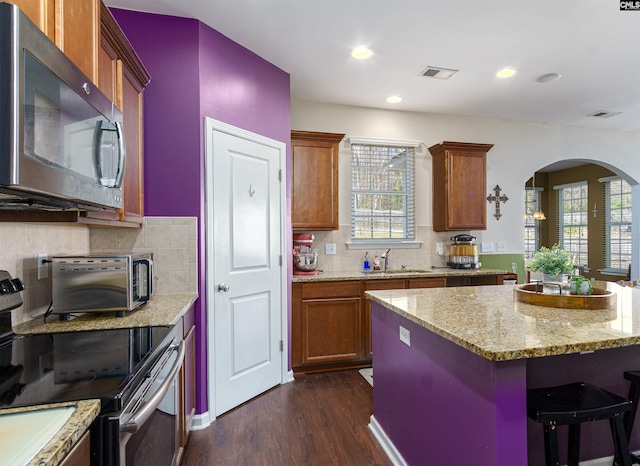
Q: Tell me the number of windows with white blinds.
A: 4